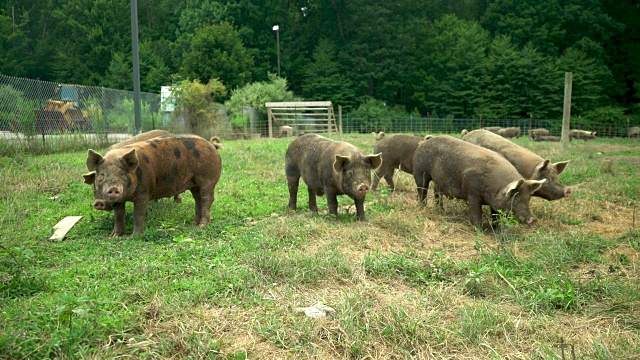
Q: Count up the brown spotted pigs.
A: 1